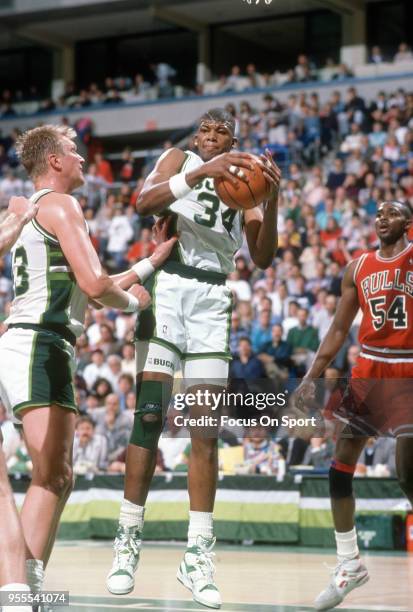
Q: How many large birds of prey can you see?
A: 0